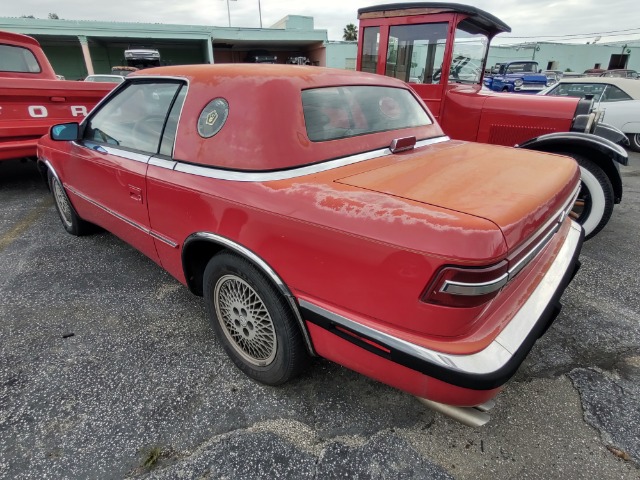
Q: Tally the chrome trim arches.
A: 2